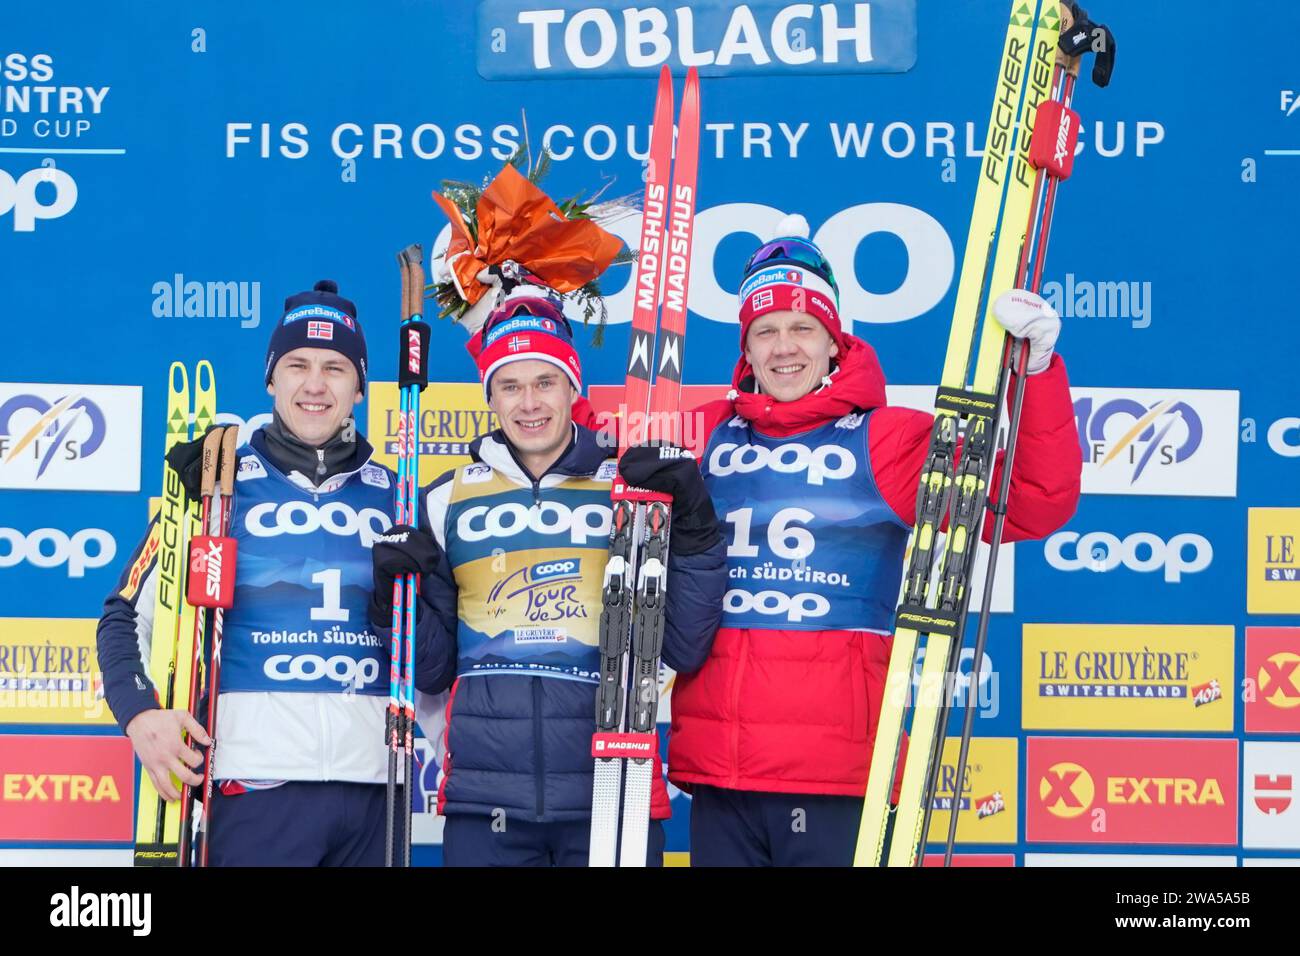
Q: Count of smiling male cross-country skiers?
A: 3